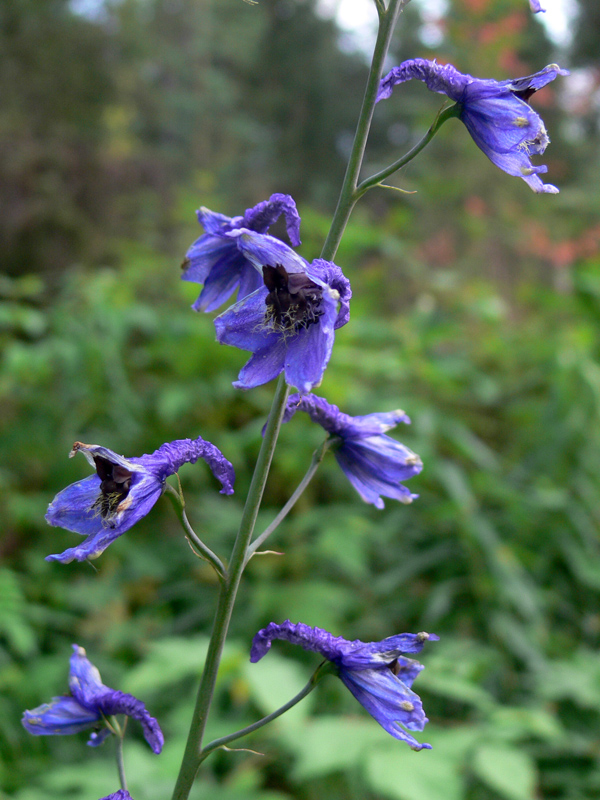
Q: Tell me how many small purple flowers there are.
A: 7